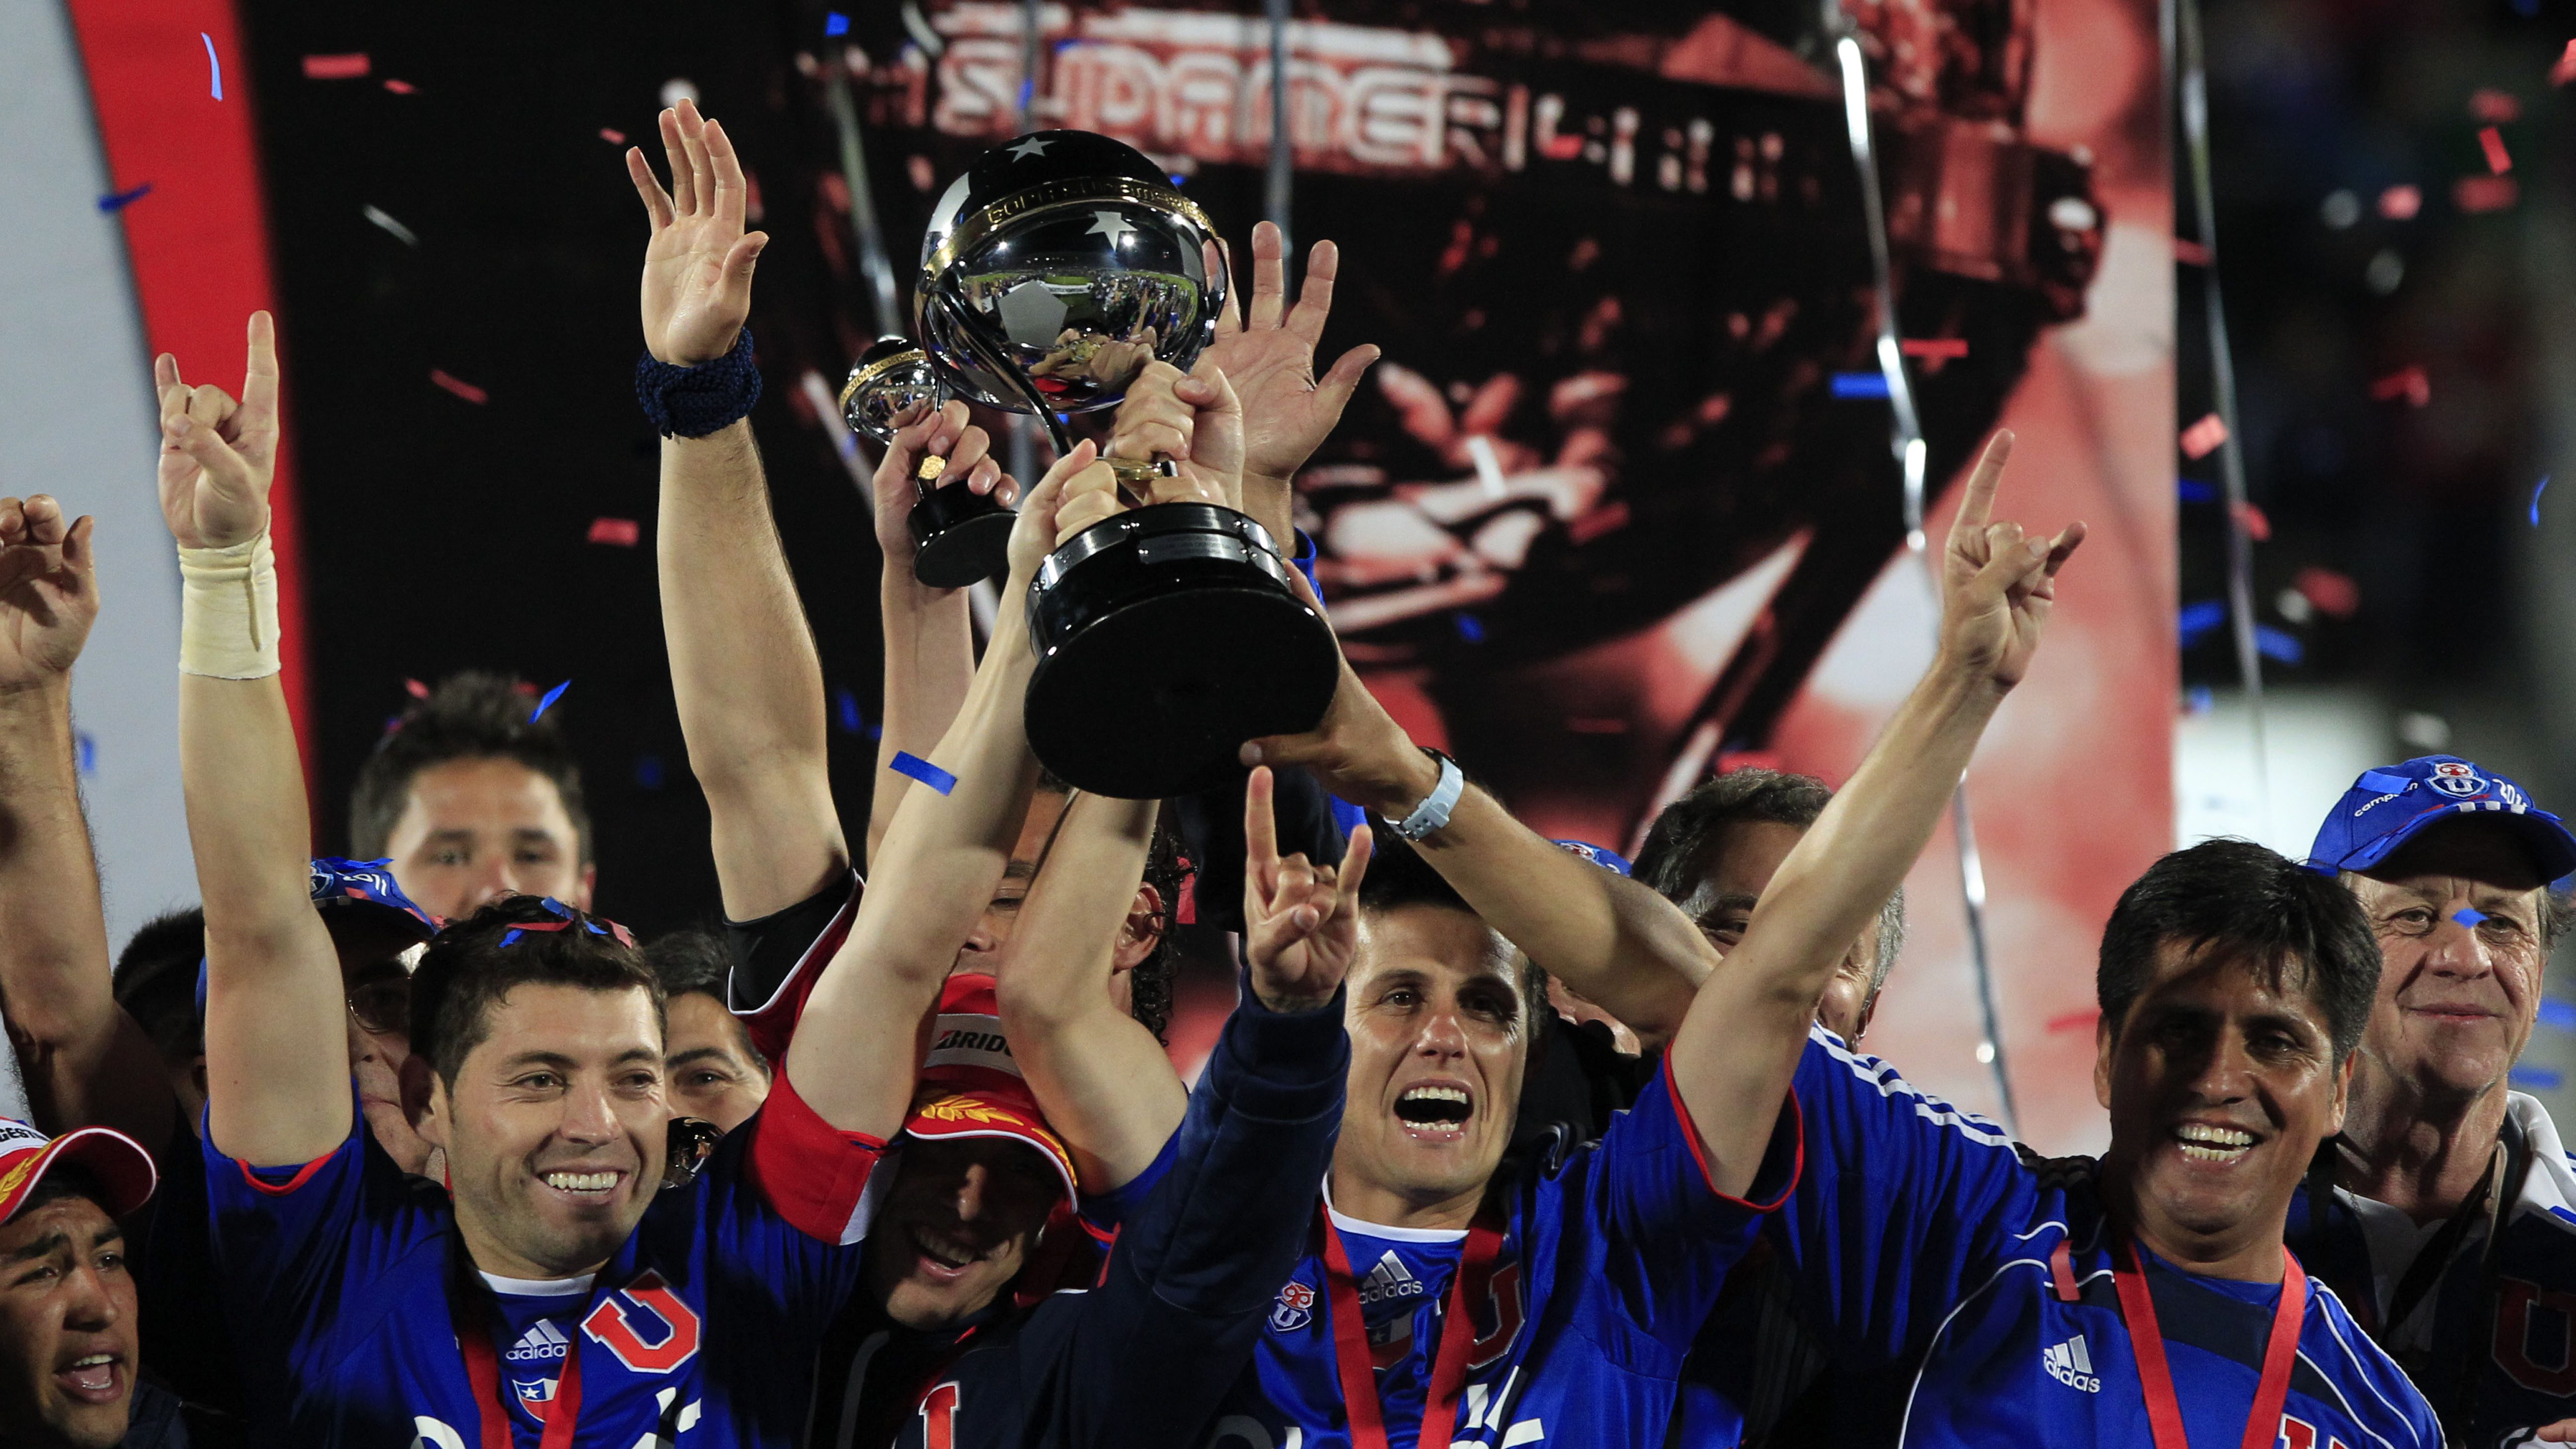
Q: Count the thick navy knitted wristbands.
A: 1